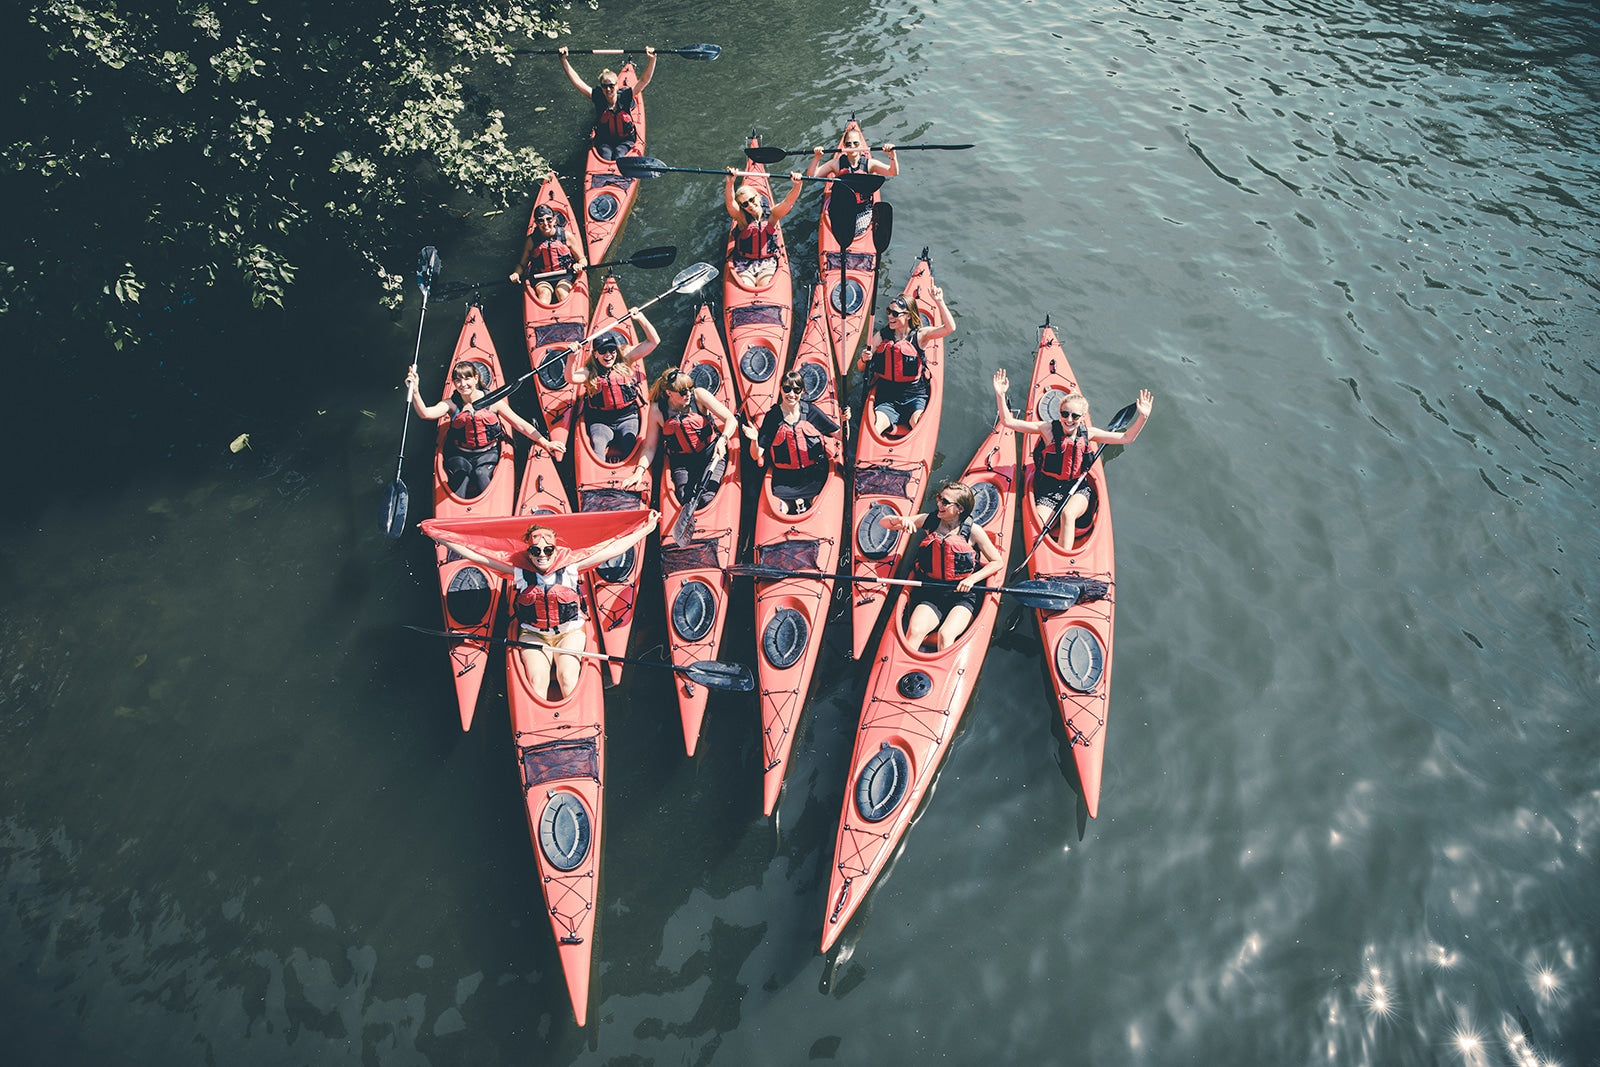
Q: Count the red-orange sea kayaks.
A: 12